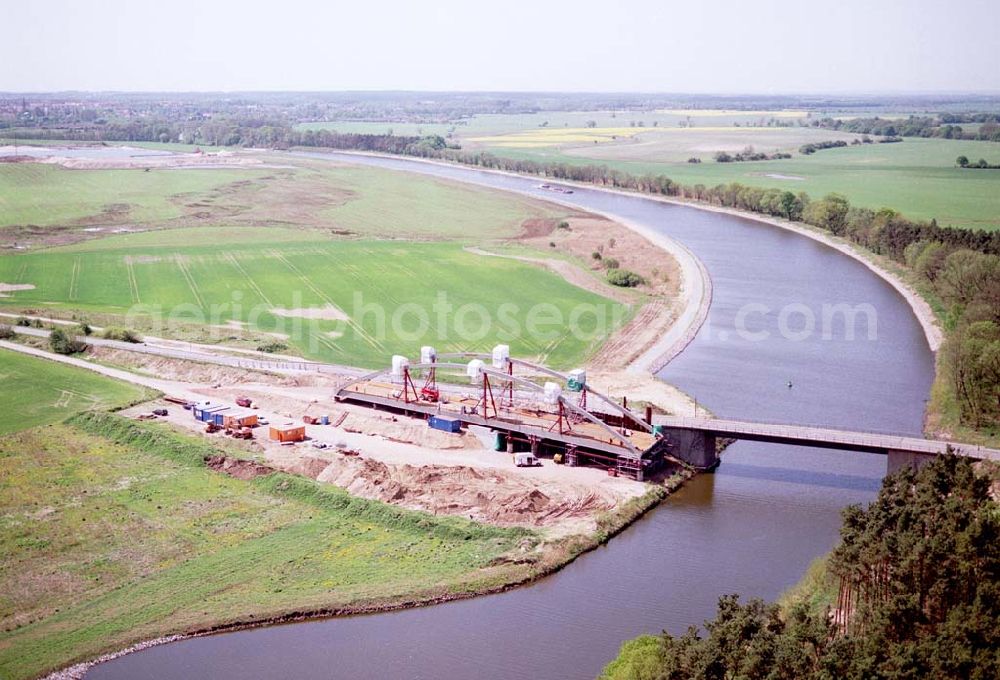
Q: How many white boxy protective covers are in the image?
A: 6